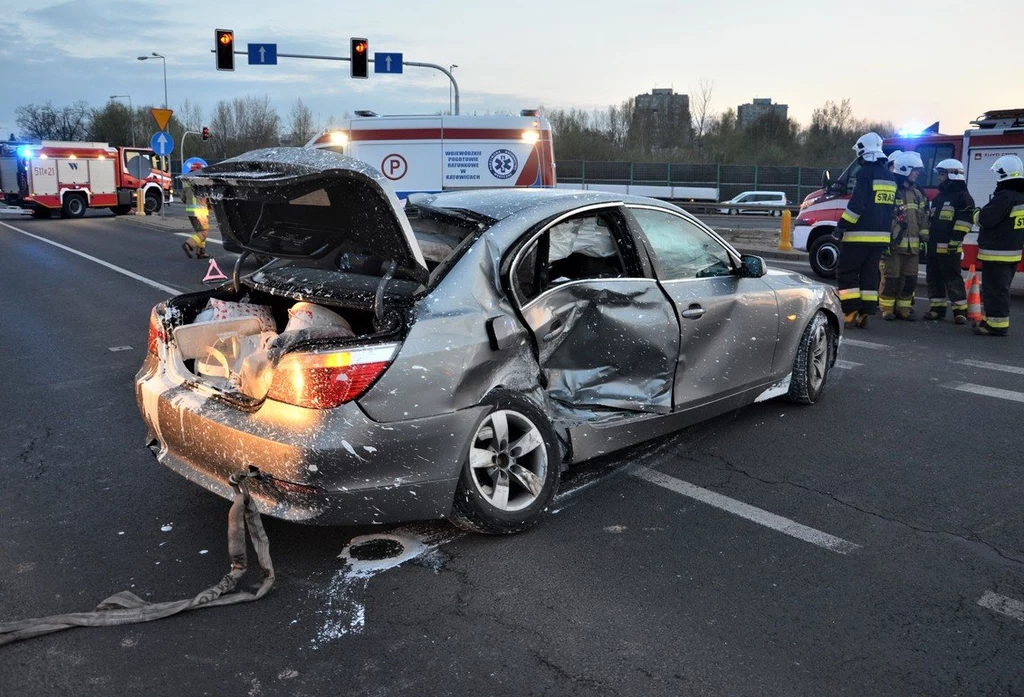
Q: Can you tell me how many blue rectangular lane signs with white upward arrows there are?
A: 2